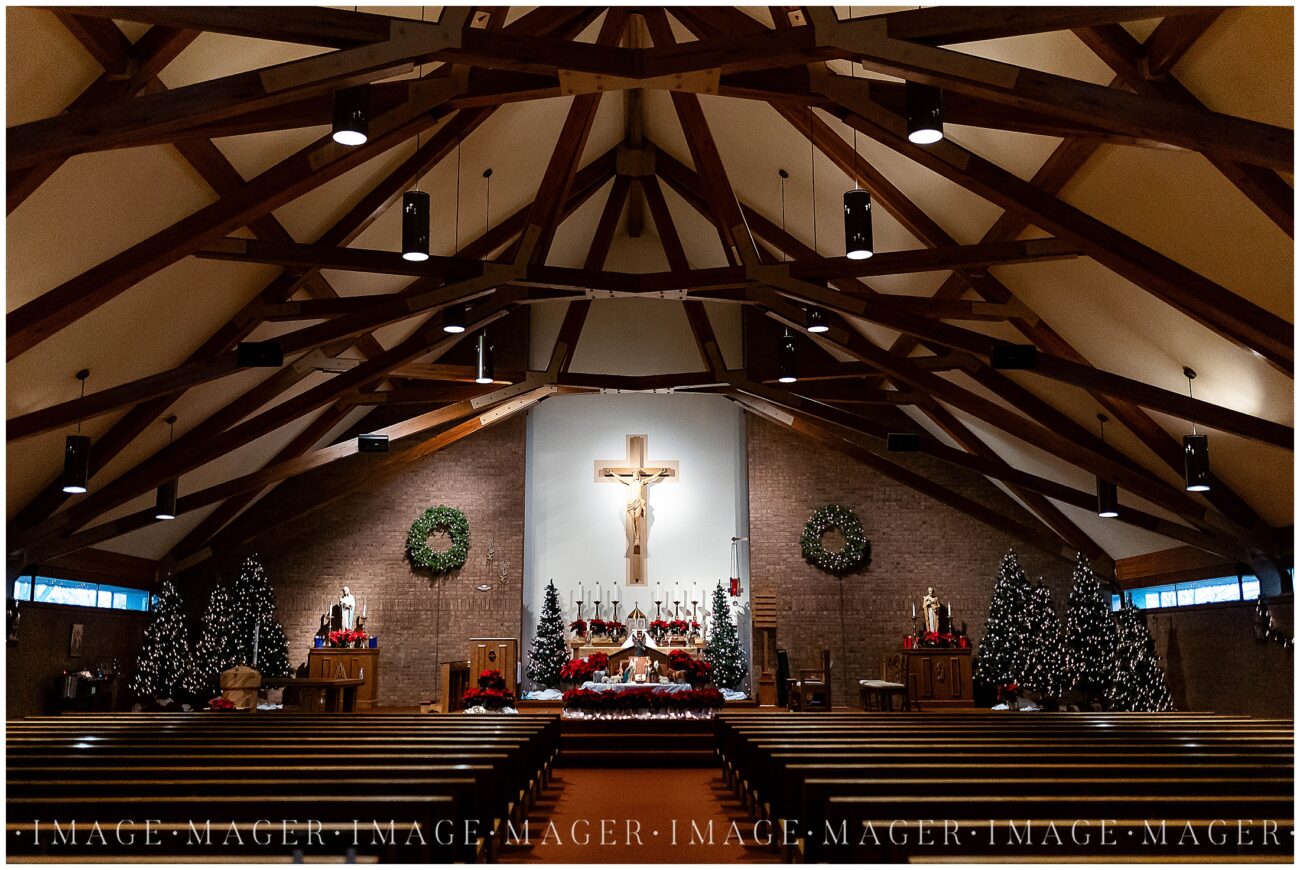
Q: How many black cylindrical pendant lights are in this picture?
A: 12